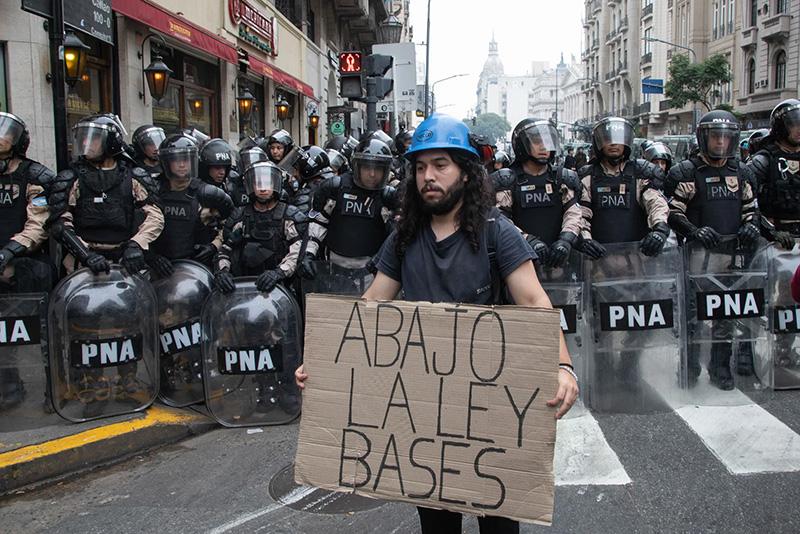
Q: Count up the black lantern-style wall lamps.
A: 5